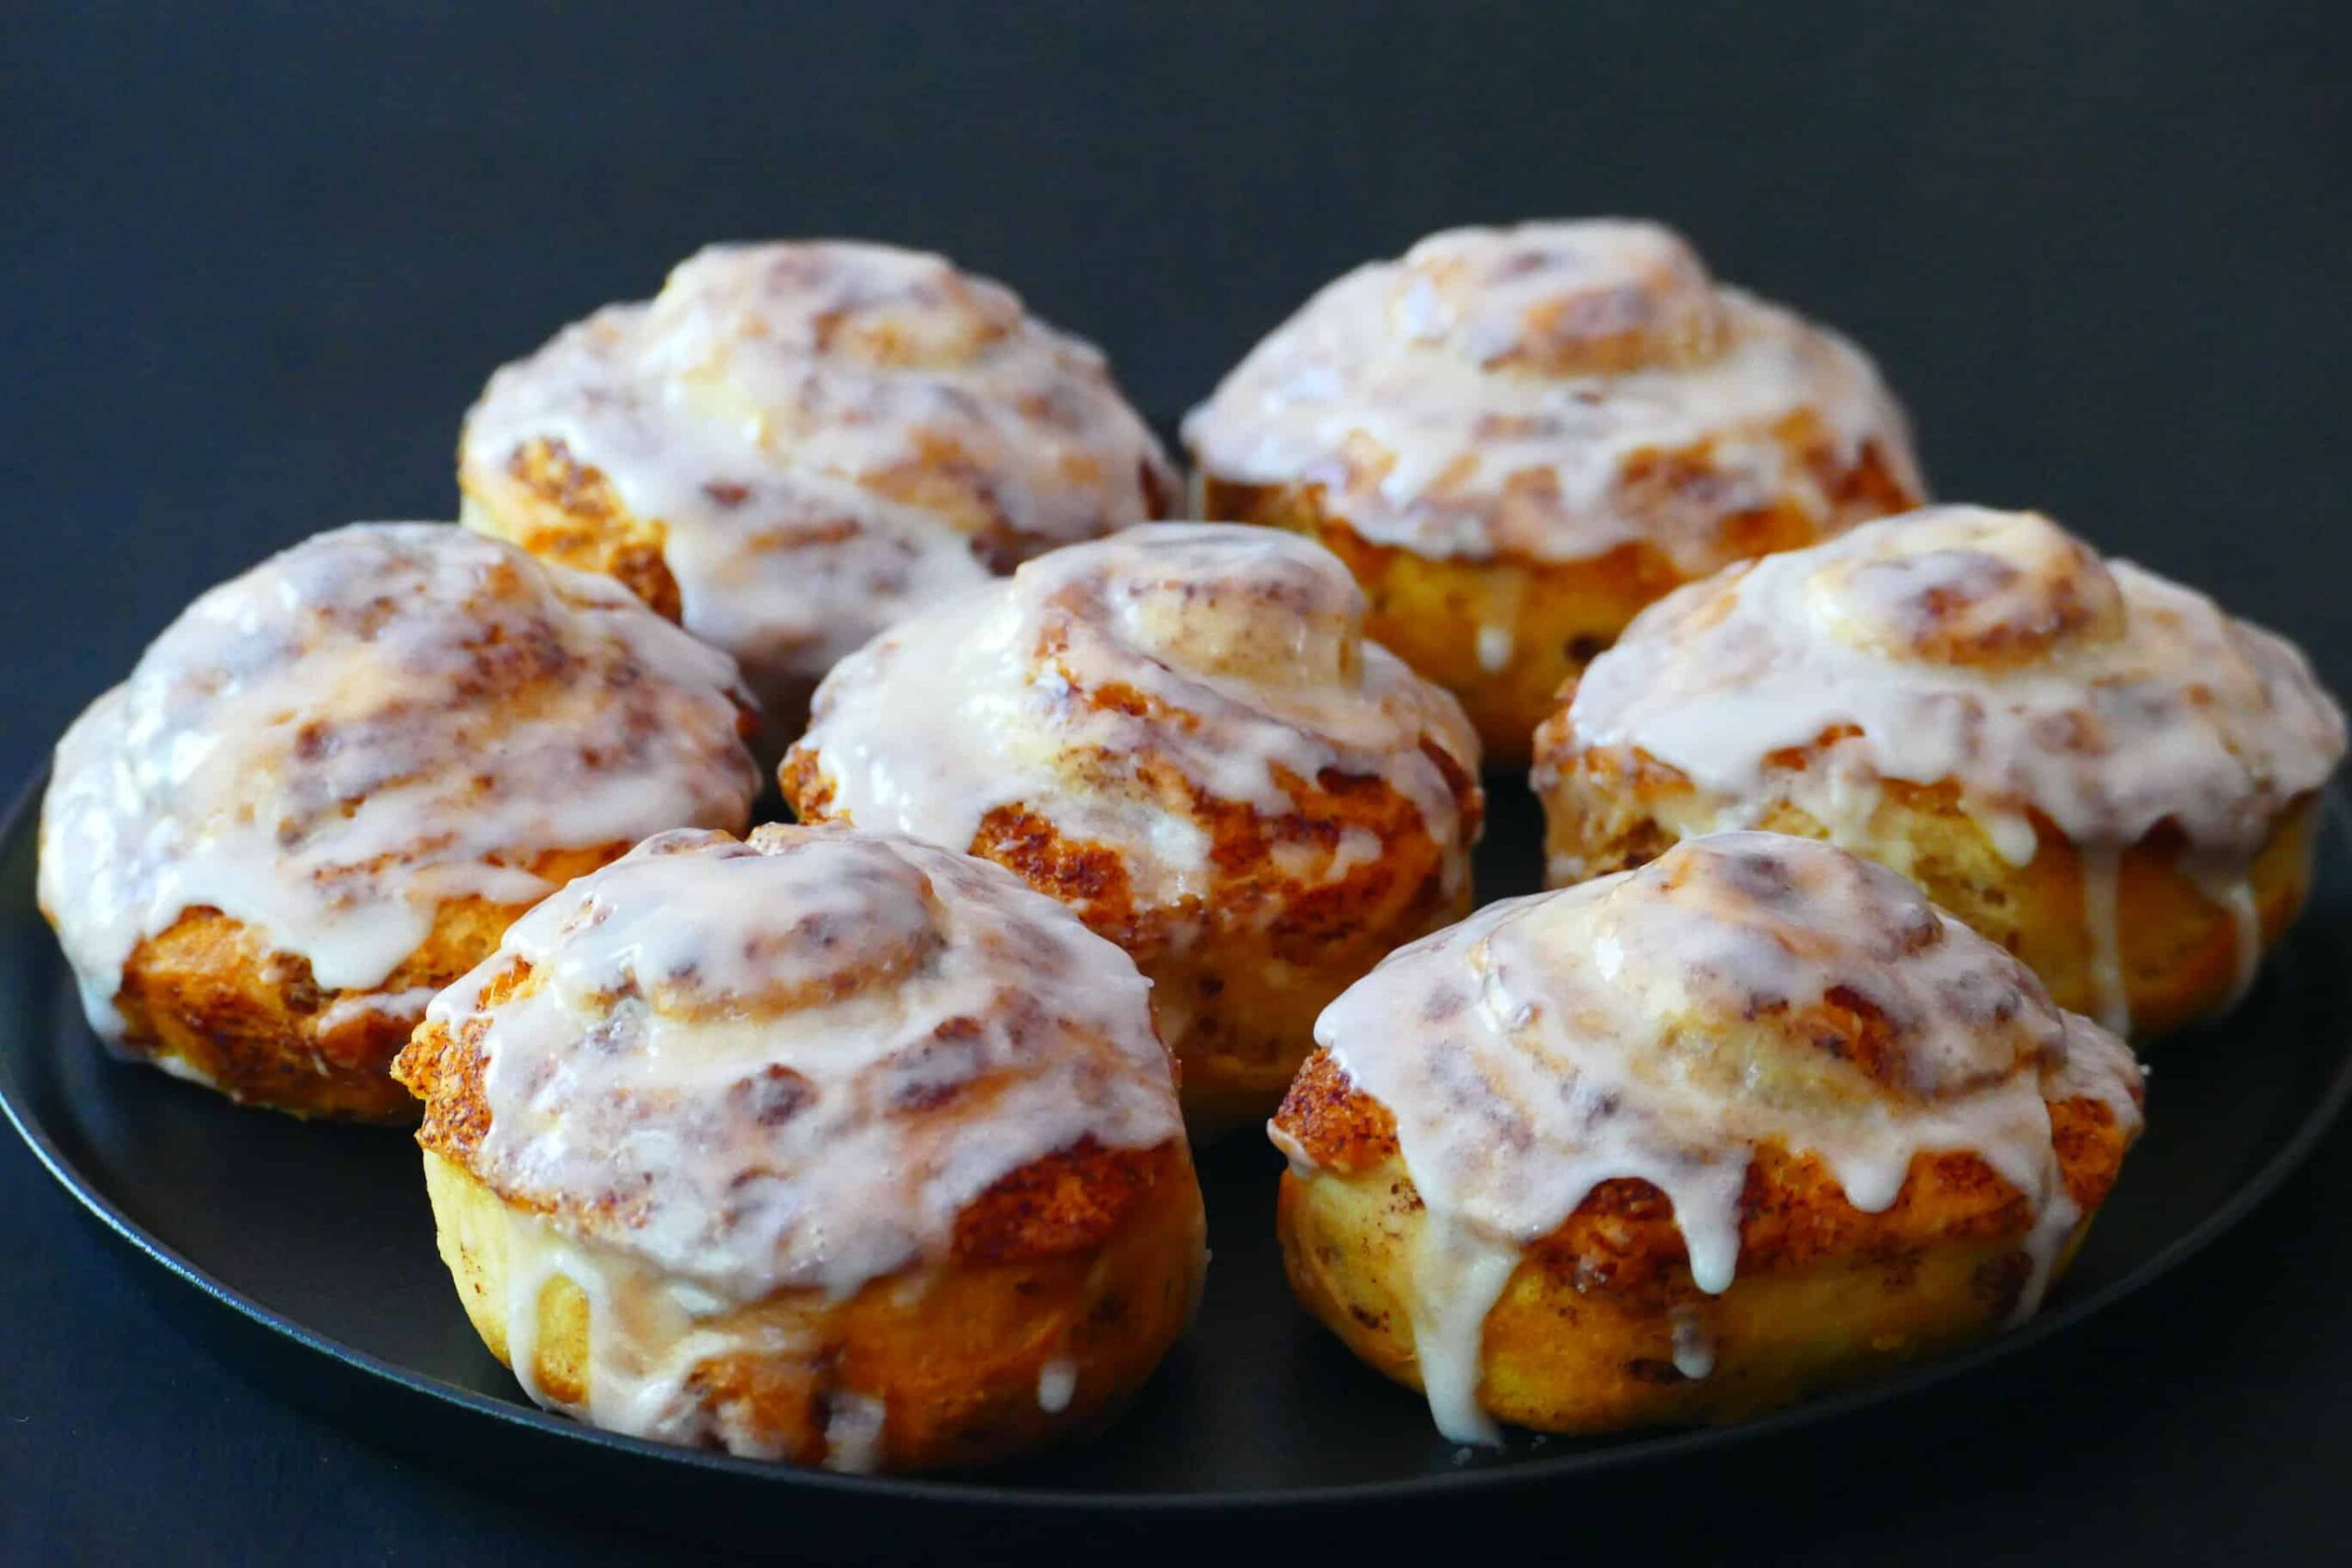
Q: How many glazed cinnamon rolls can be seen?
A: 7